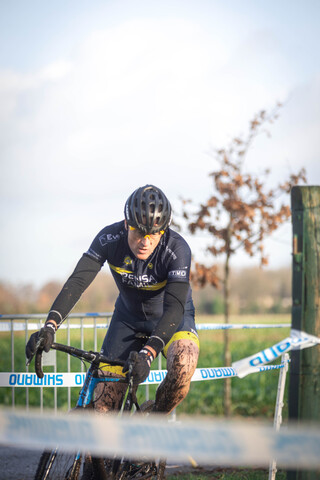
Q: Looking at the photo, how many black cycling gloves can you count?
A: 2